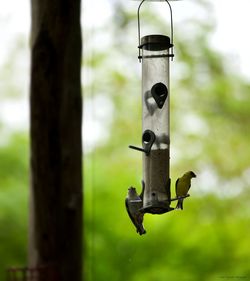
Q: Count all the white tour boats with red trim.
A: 0